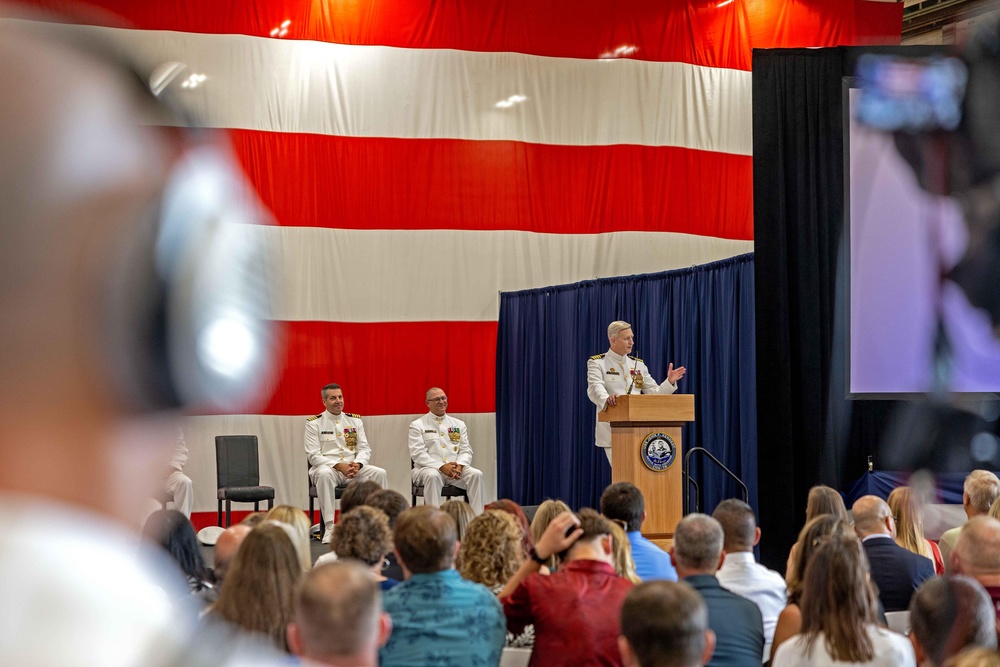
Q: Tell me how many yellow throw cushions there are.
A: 0